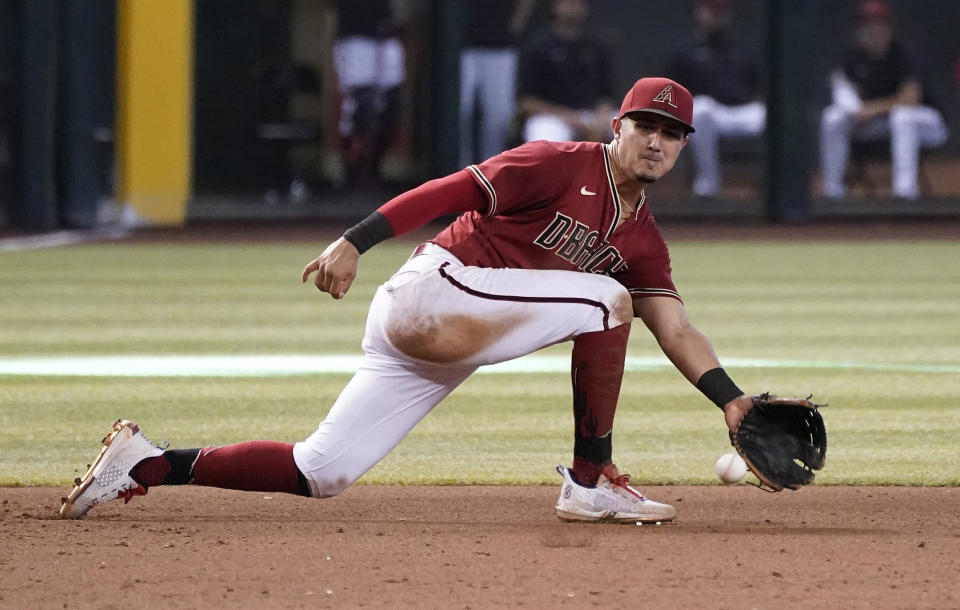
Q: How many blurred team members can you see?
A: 5